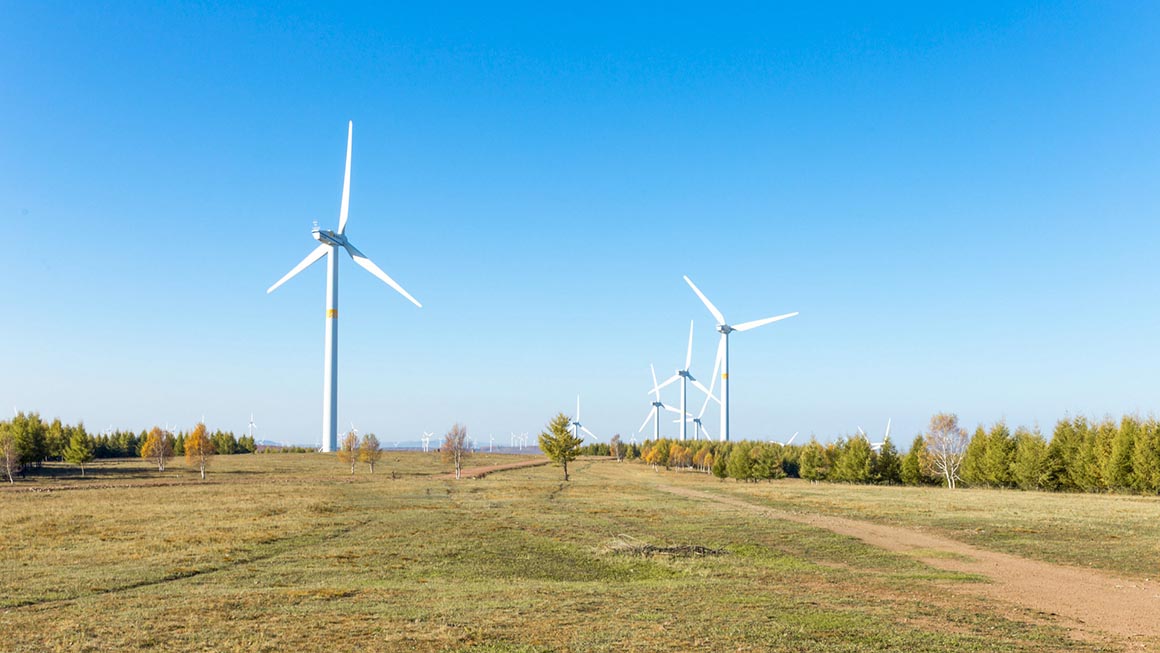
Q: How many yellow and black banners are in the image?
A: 0